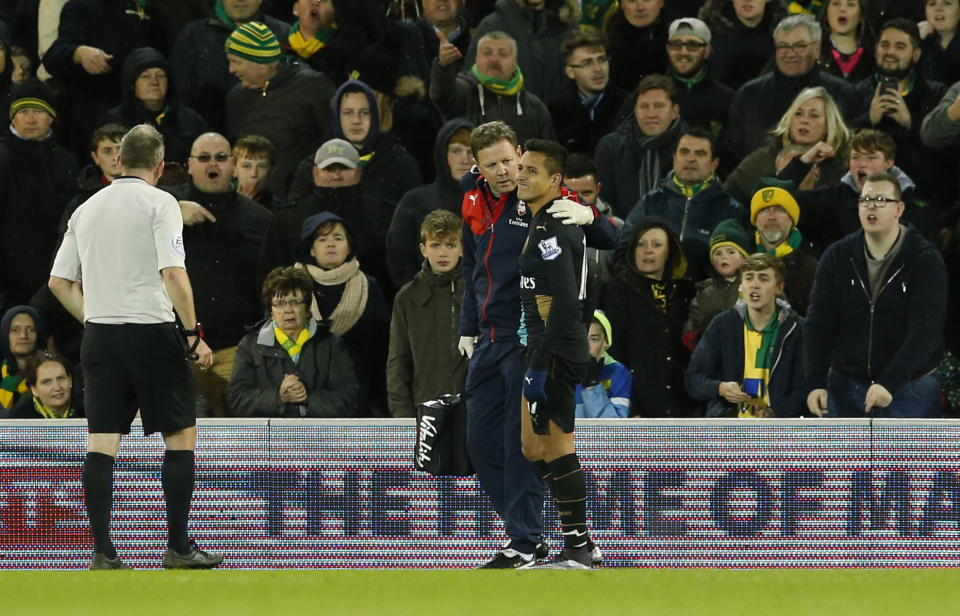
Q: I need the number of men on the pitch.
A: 3